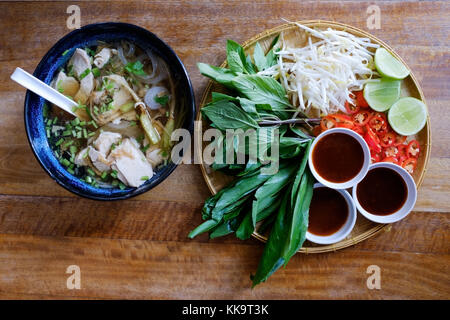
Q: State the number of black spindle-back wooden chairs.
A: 0